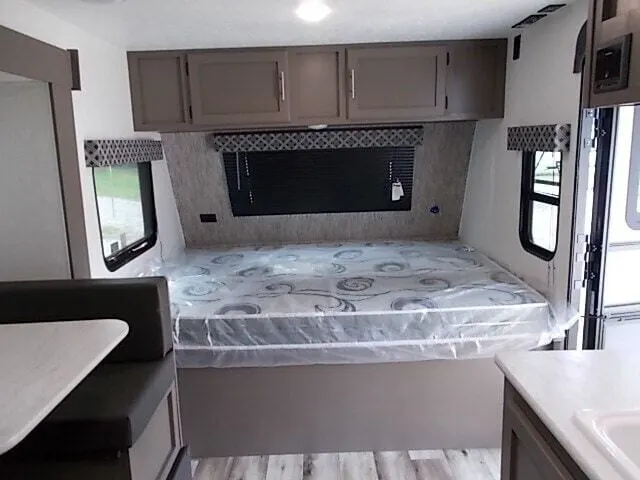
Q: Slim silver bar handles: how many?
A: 2